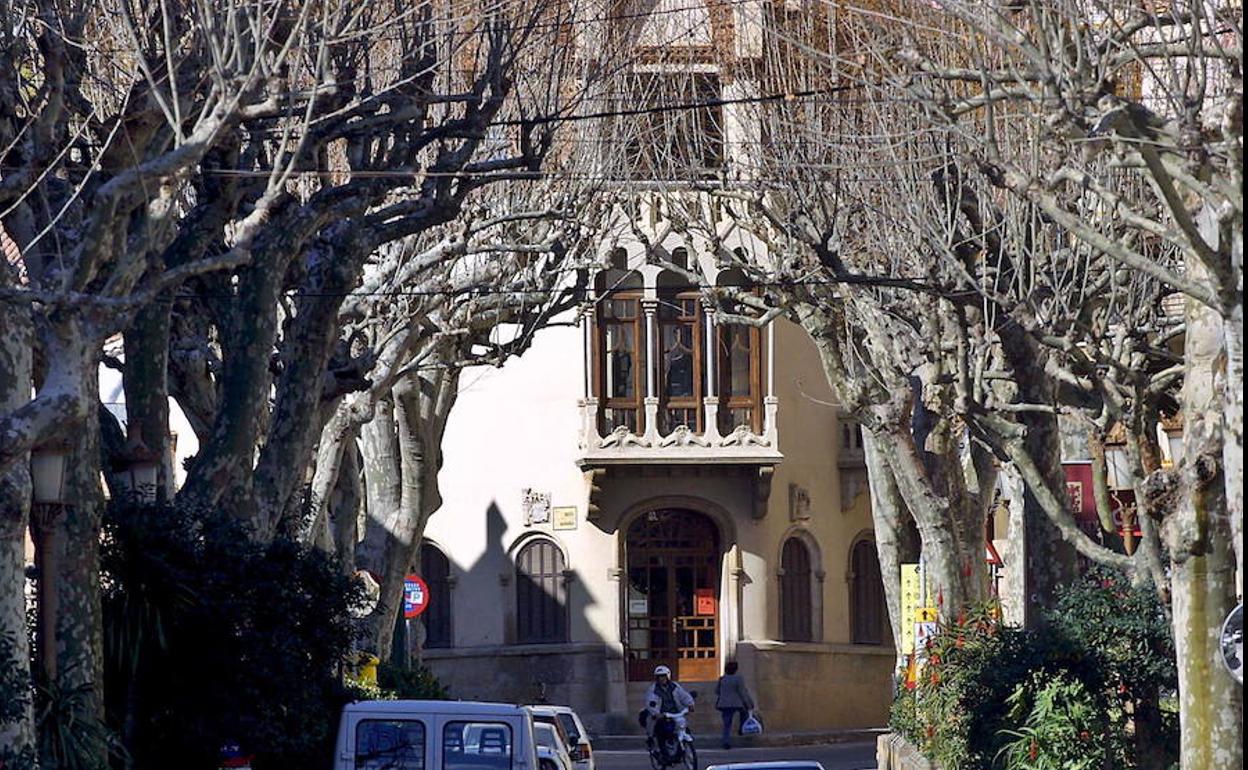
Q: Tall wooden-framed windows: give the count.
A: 3